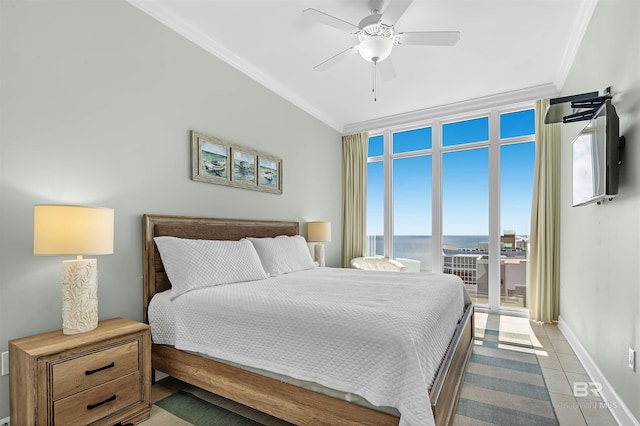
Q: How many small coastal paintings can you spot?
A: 3